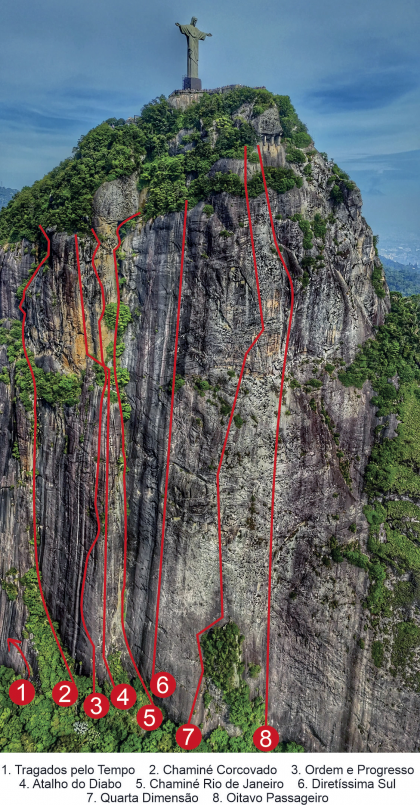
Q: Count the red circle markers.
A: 8